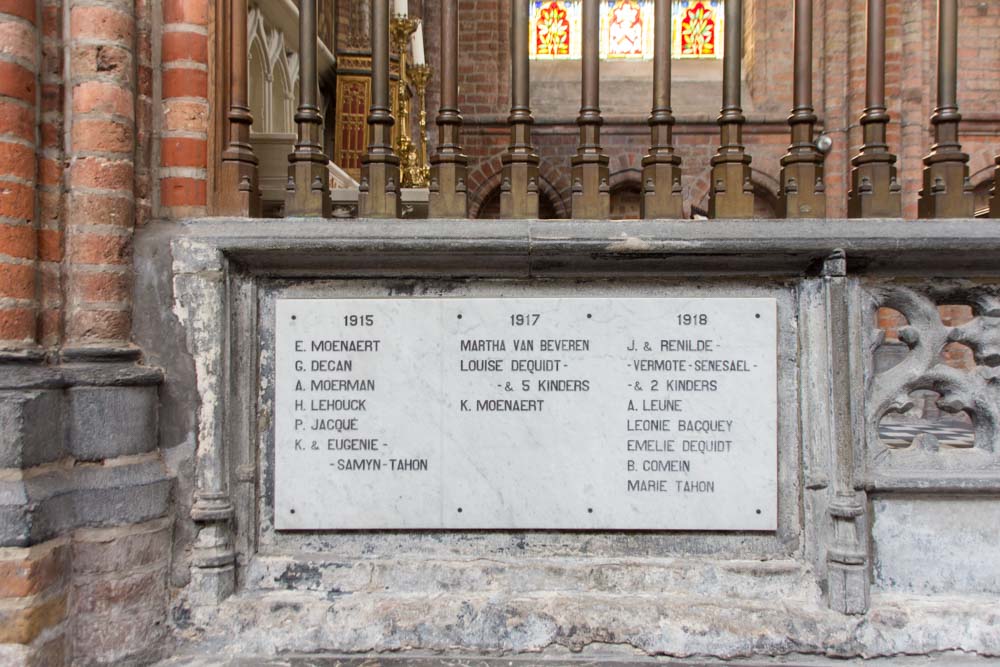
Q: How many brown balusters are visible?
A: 11